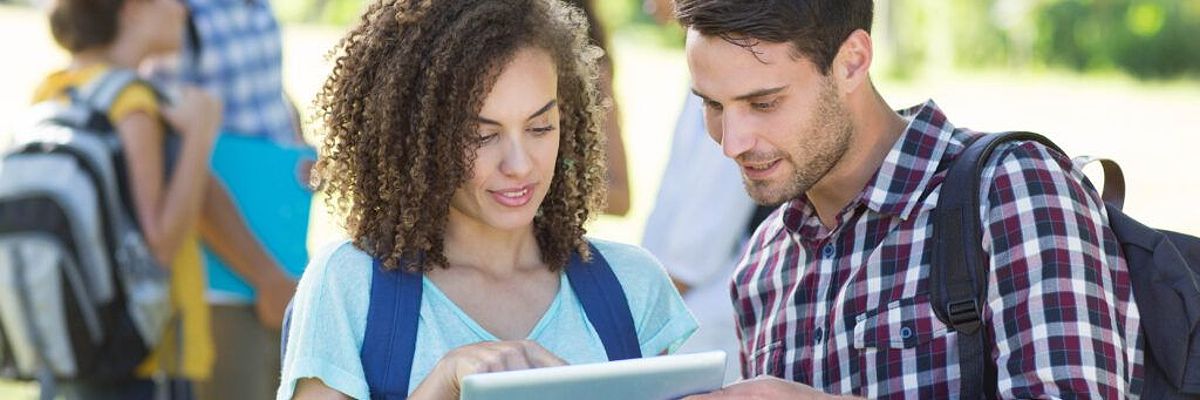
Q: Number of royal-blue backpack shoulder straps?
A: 2